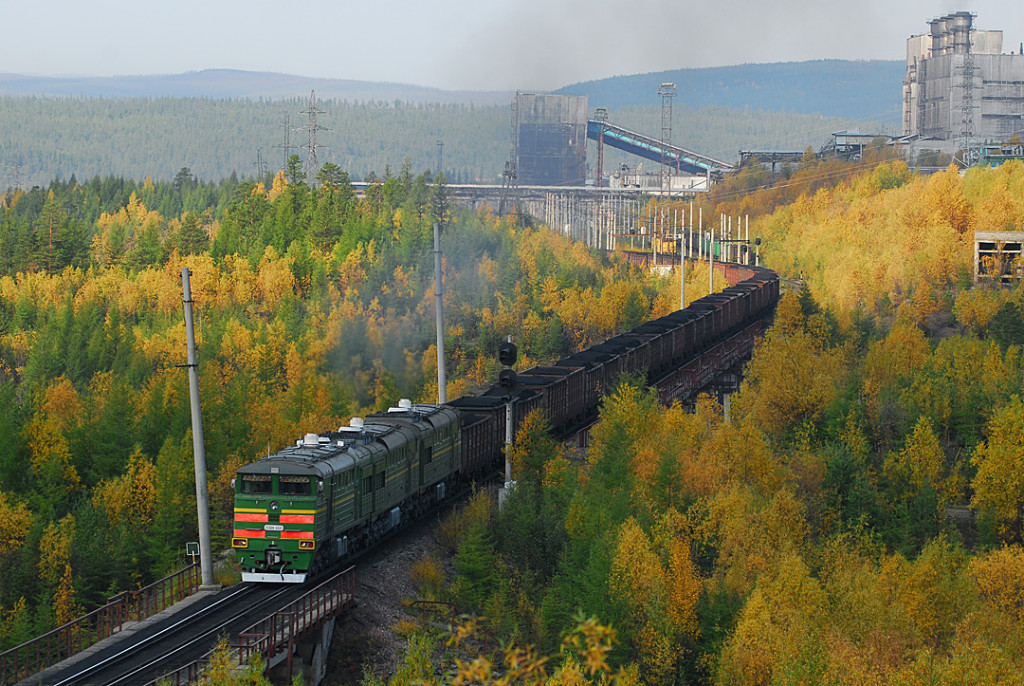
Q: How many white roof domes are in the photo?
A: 3